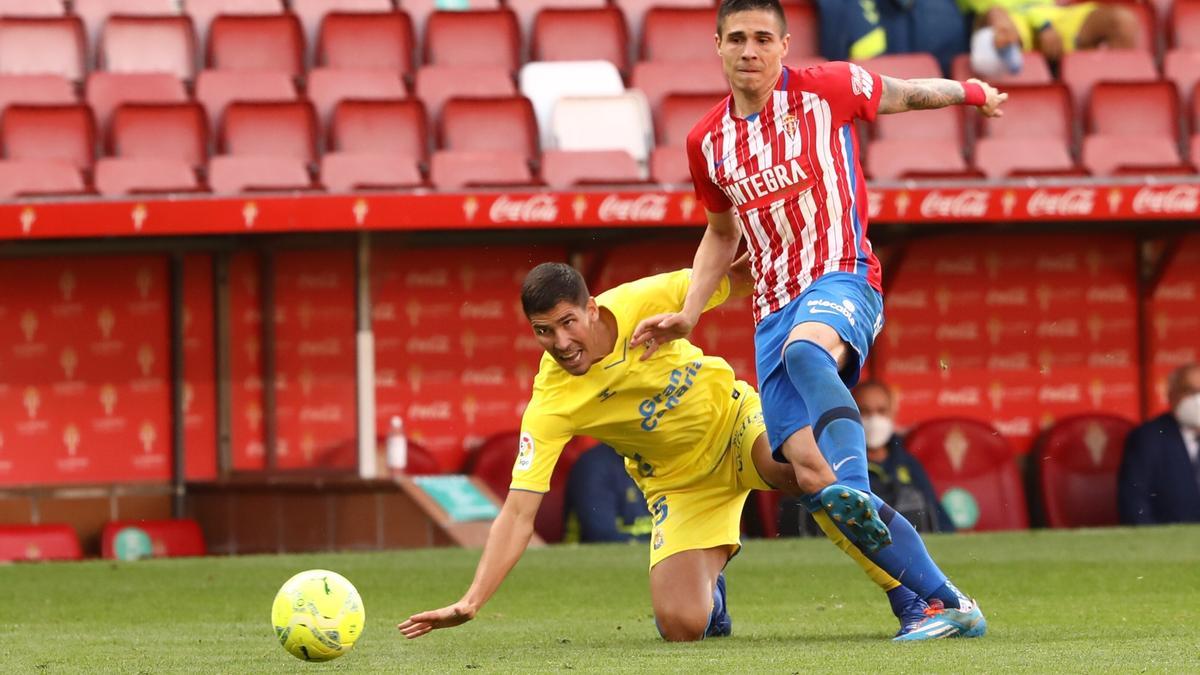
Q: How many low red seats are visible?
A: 2